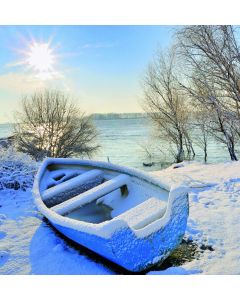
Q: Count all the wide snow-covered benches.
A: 3